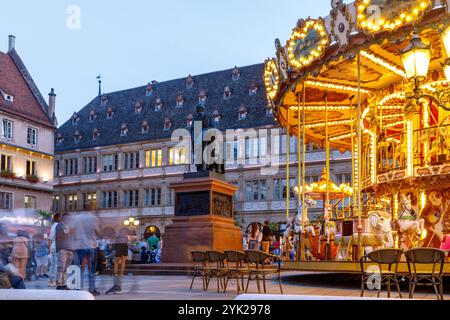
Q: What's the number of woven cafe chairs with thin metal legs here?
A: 6